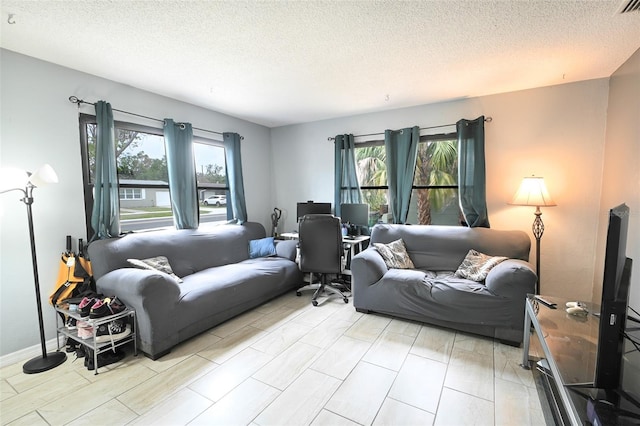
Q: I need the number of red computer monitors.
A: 0